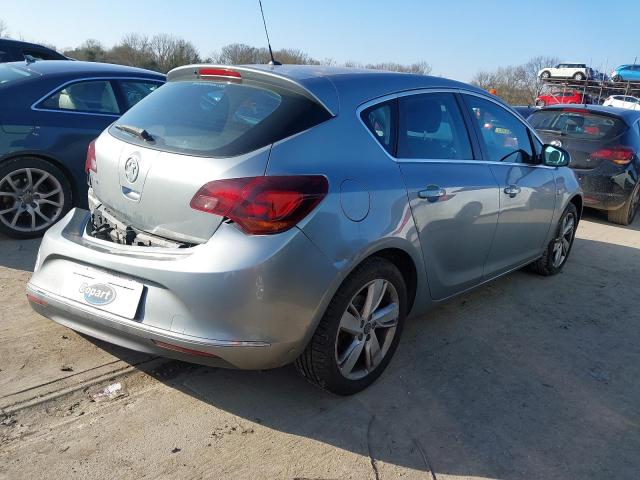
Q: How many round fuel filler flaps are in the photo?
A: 1